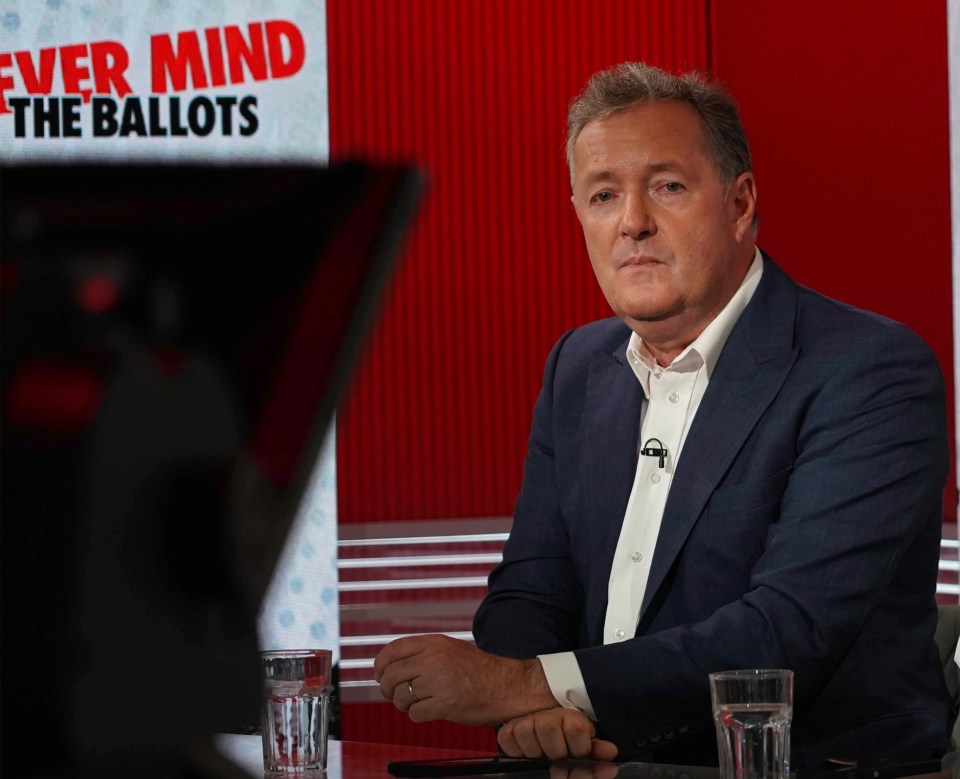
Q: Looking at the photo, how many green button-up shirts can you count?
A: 0